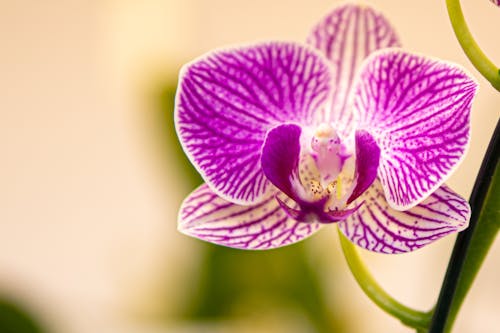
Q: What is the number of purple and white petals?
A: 5